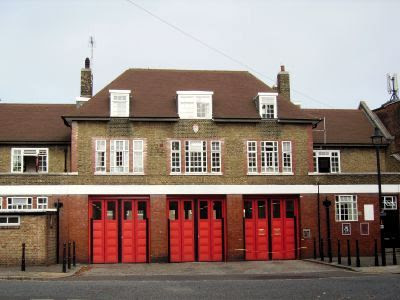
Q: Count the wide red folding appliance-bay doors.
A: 3